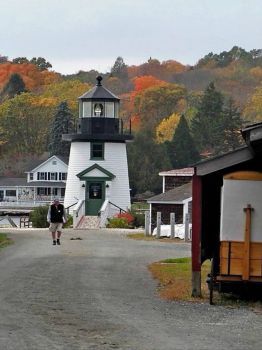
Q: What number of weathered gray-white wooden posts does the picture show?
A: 4